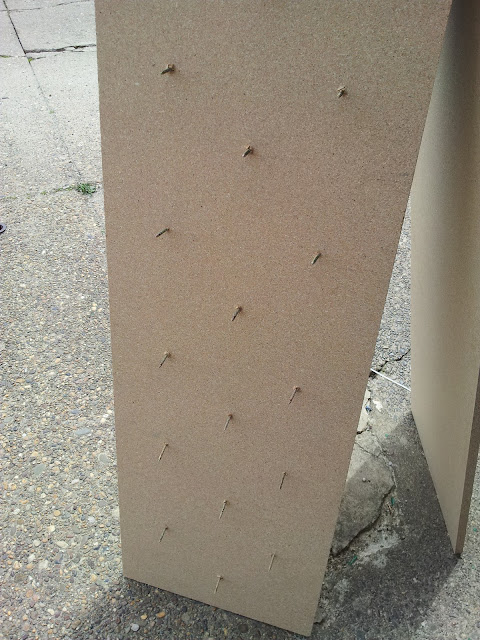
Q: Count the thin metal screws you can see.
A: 15